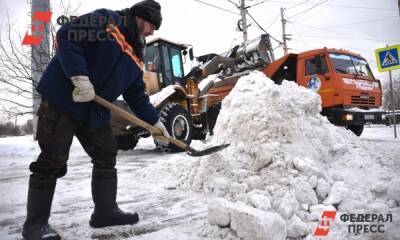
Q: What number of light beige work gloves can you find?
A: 2